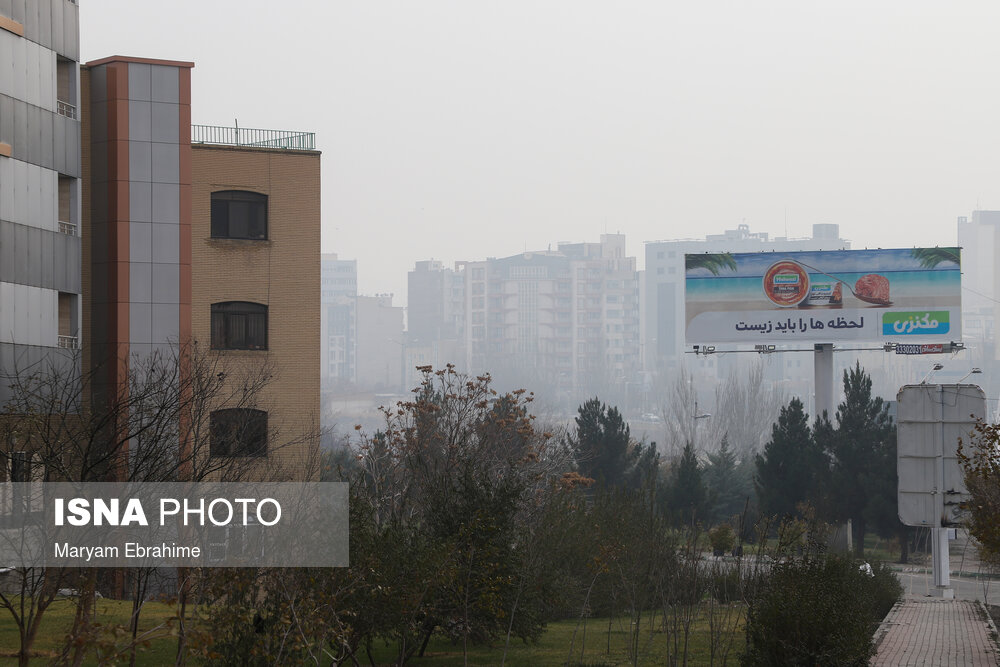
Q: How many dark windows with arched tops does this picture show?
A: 3